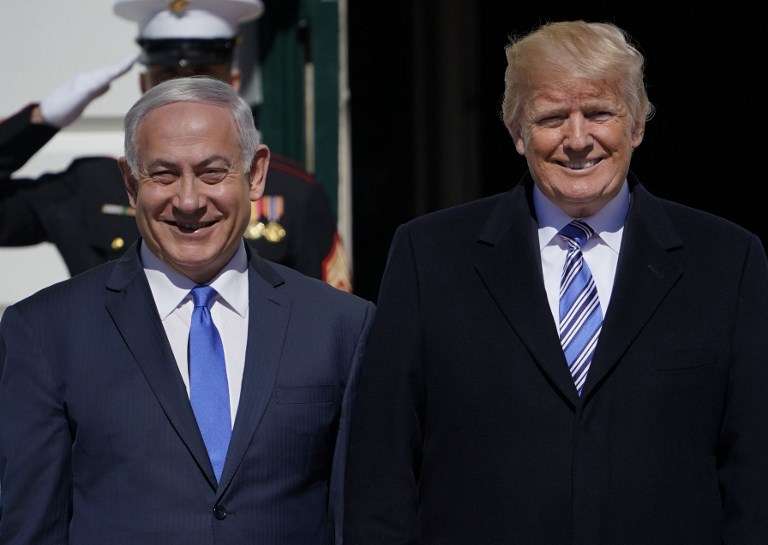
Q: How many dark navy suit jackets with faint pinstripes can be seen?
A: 1